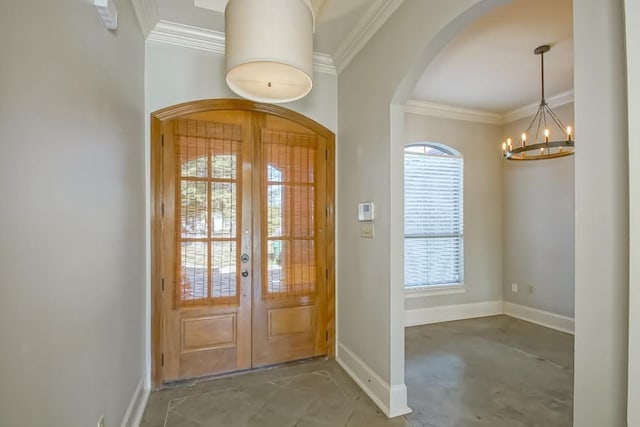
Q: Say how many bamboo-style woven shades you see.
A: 2